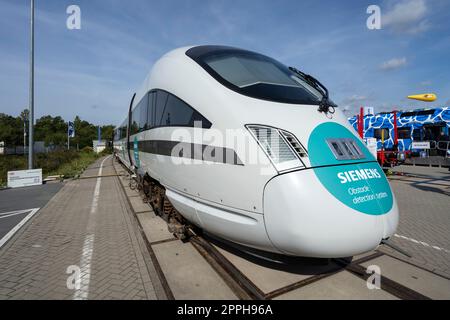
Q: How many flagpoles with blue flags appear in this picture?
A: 2